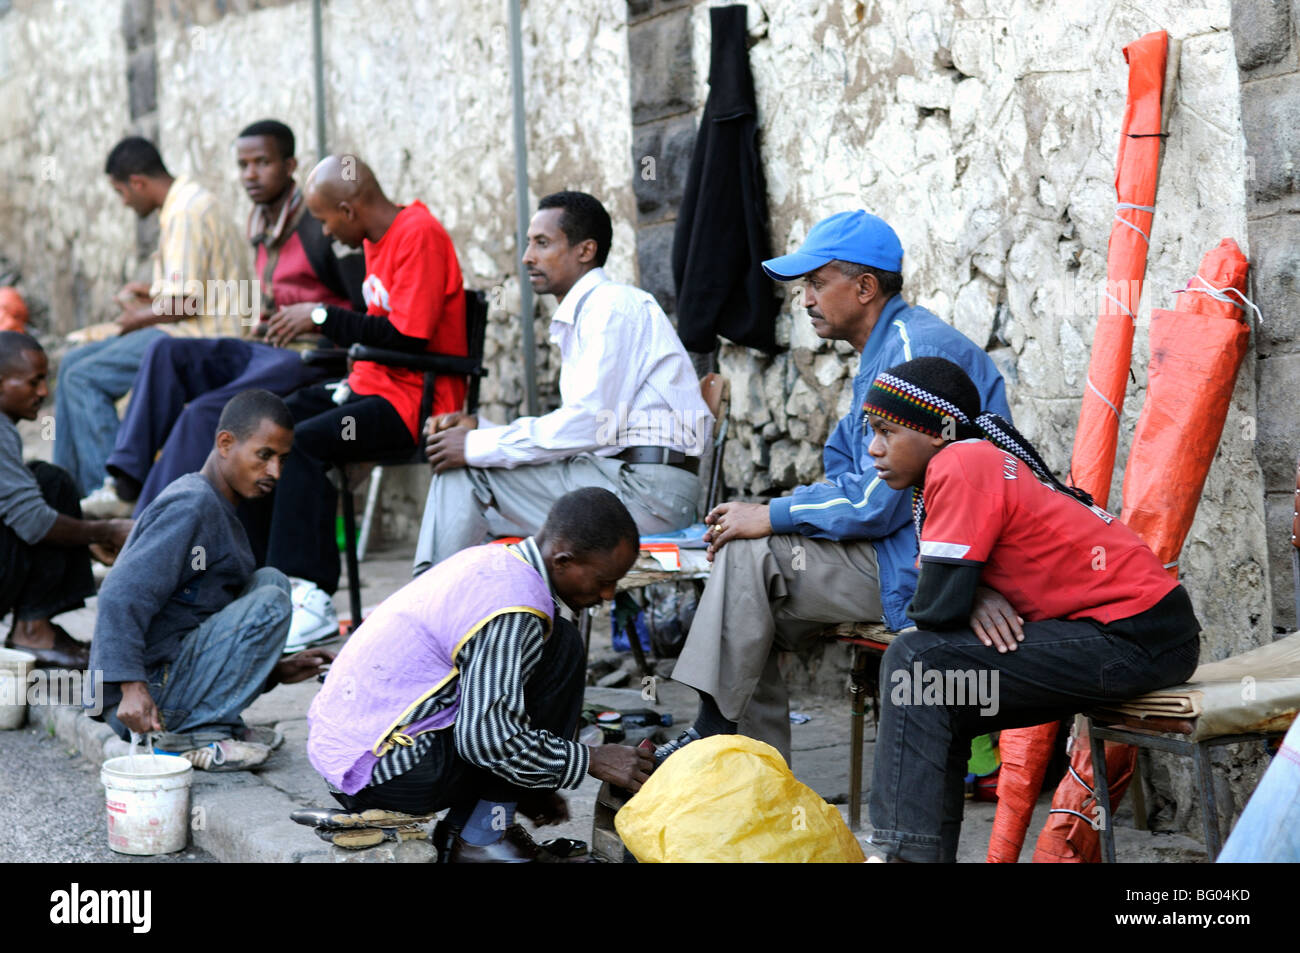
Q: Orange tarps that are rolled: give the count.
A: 2